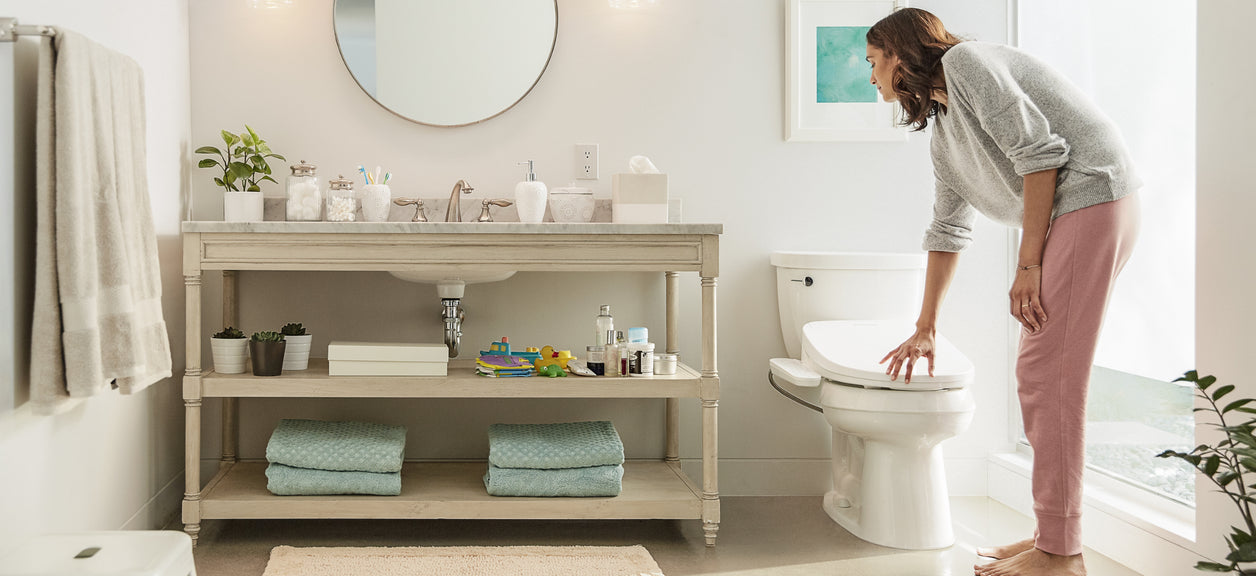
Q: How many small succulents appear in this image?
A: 3